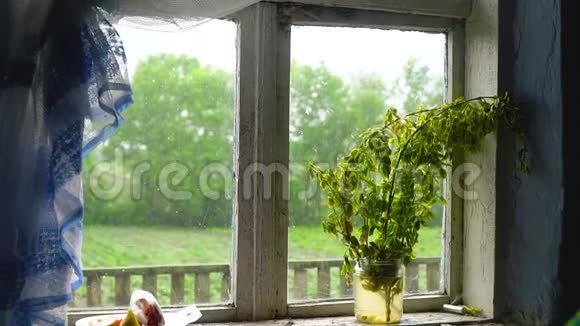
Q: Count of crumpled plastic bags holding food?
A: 1